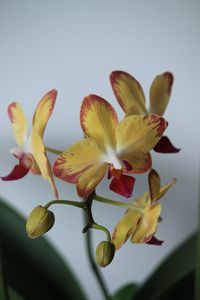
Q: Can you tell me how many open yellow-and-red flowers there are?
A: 4